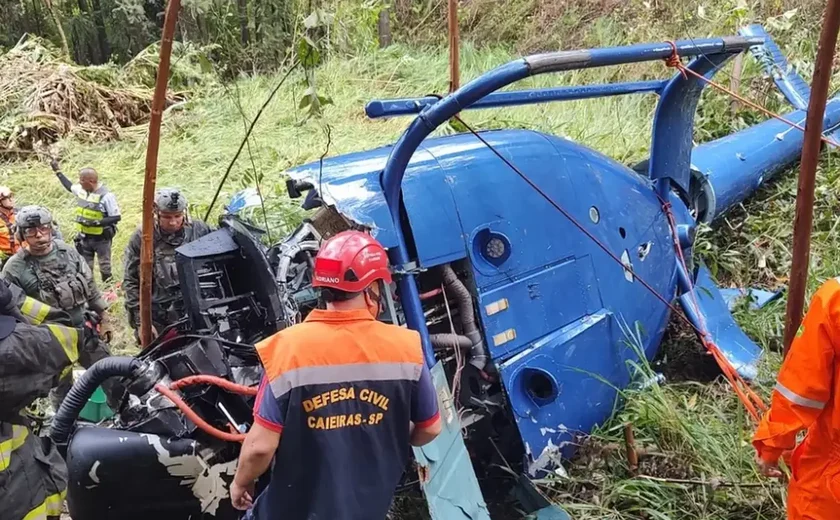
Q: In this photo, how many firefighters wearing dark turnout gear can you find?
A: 2